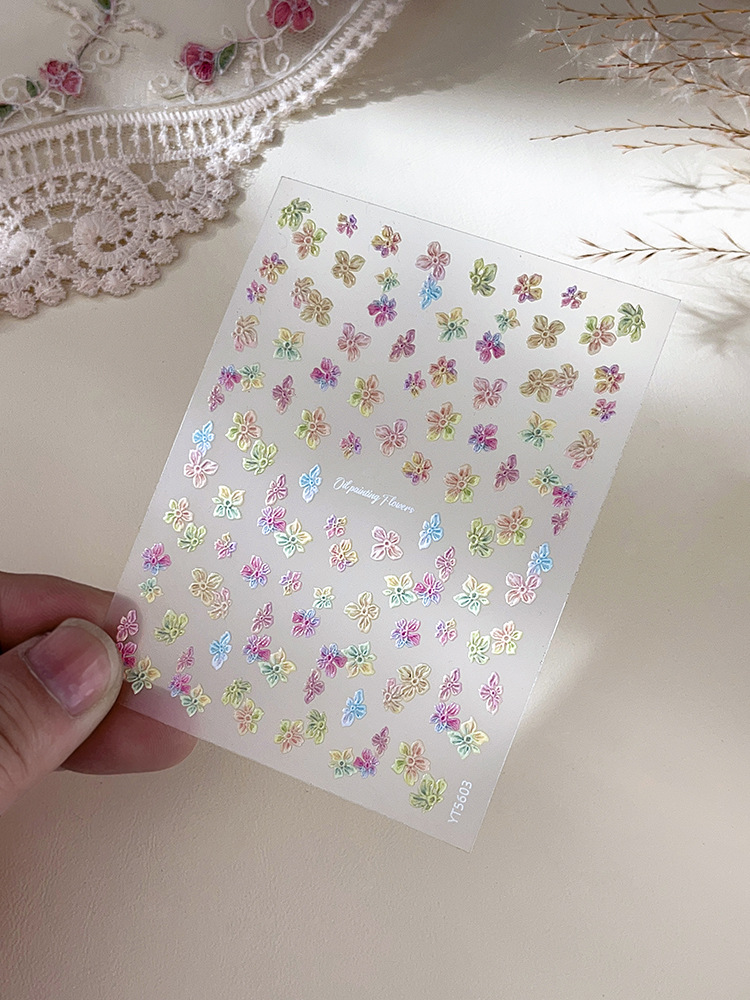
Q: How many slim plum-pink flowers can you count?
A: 14